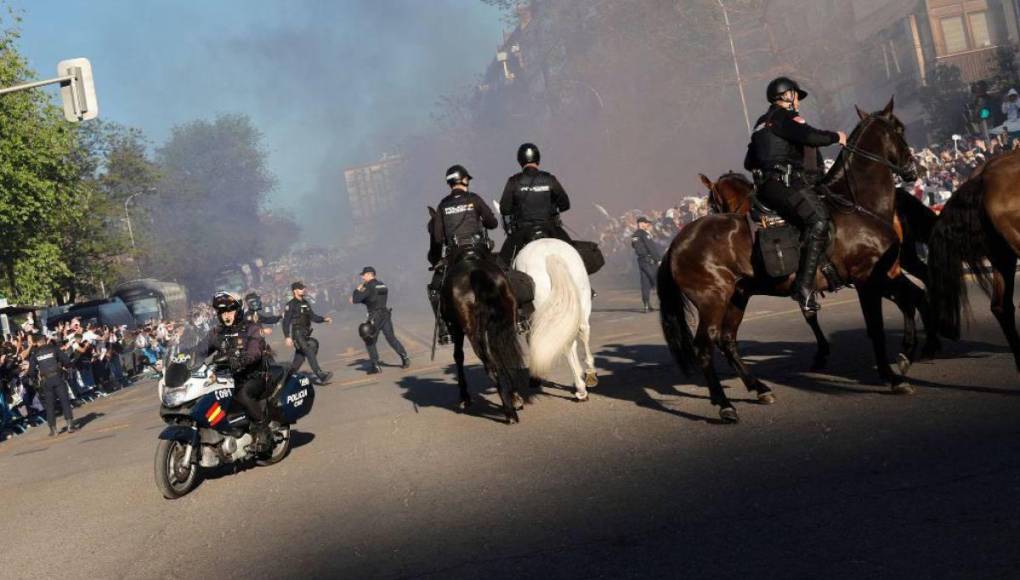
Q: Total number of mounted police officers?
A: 3